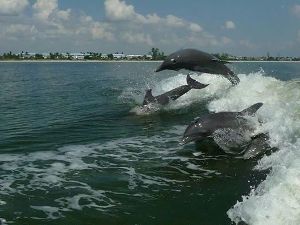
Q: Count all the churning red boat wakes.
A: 0